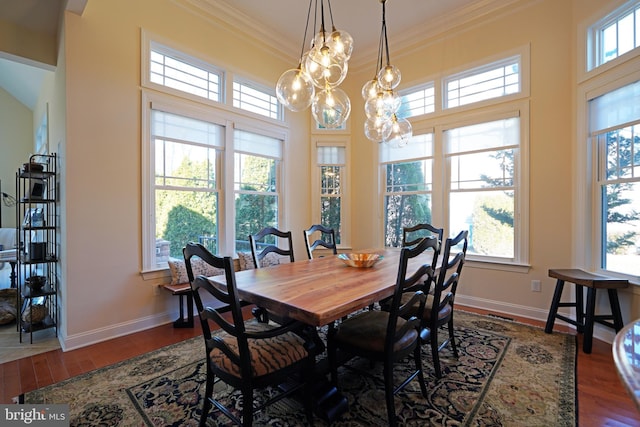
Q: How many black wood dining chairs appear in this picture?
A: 6